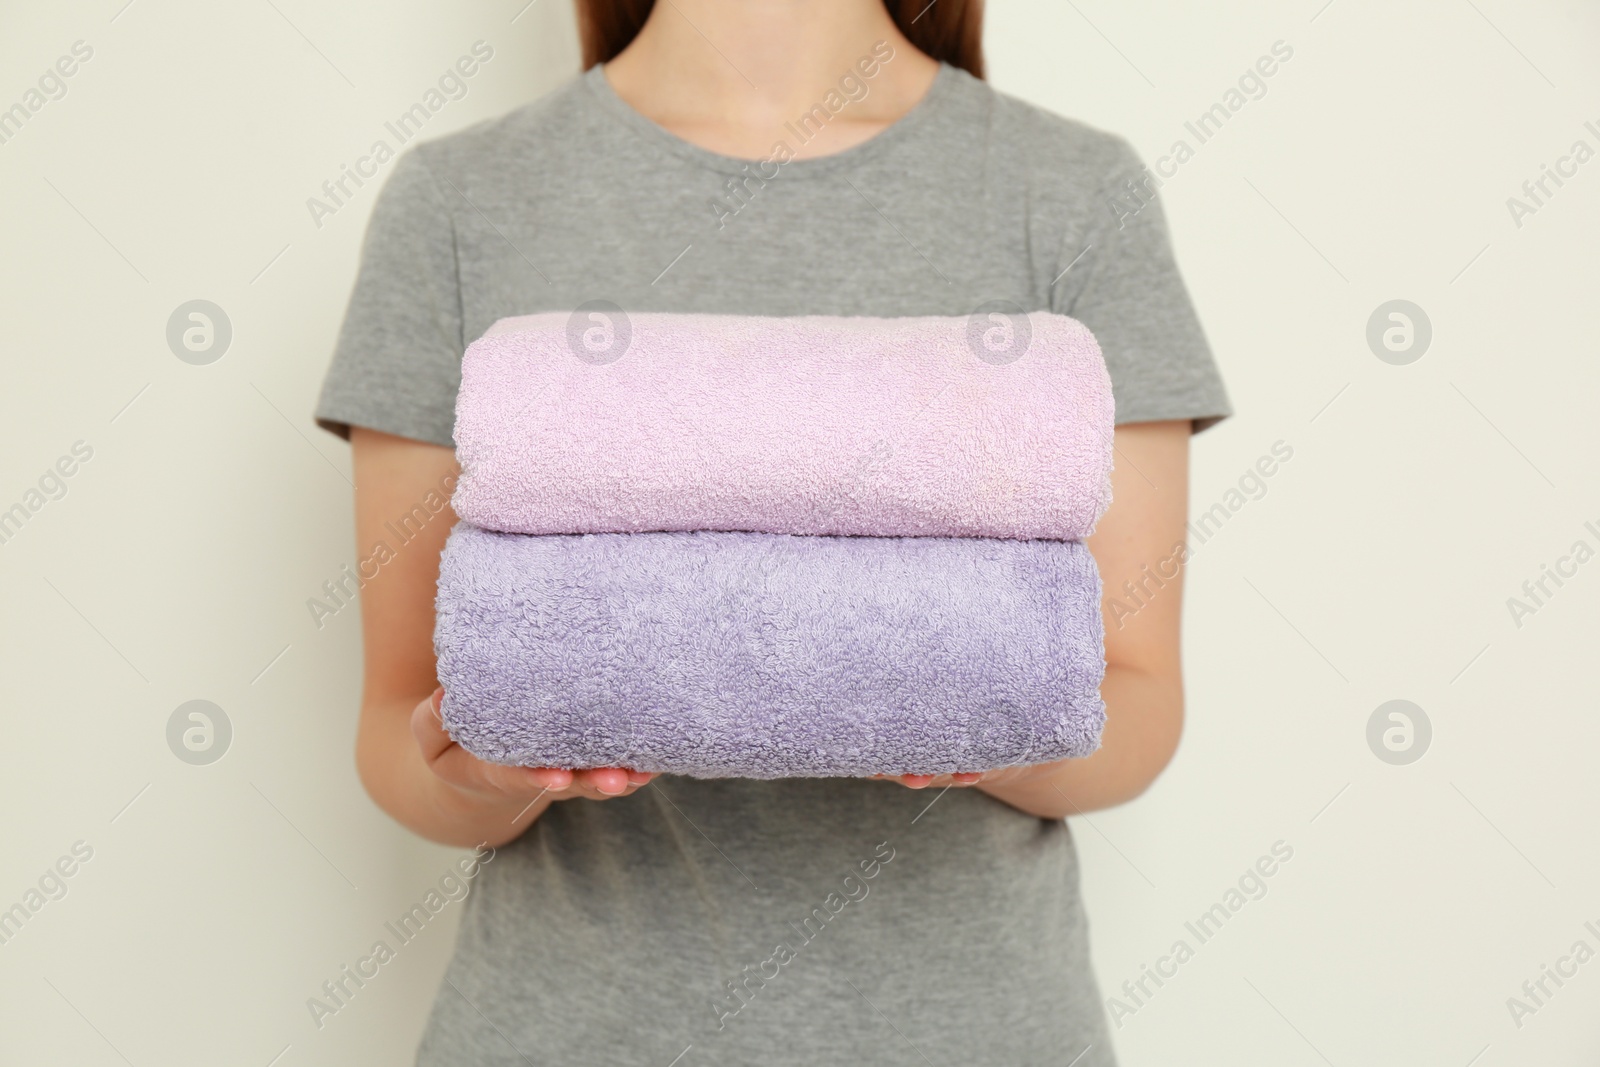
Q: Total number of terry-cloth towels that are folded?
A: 2